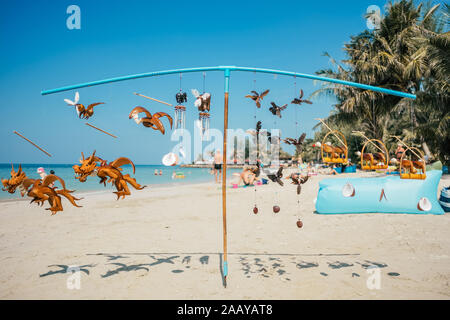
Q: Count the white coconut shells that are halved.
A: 3